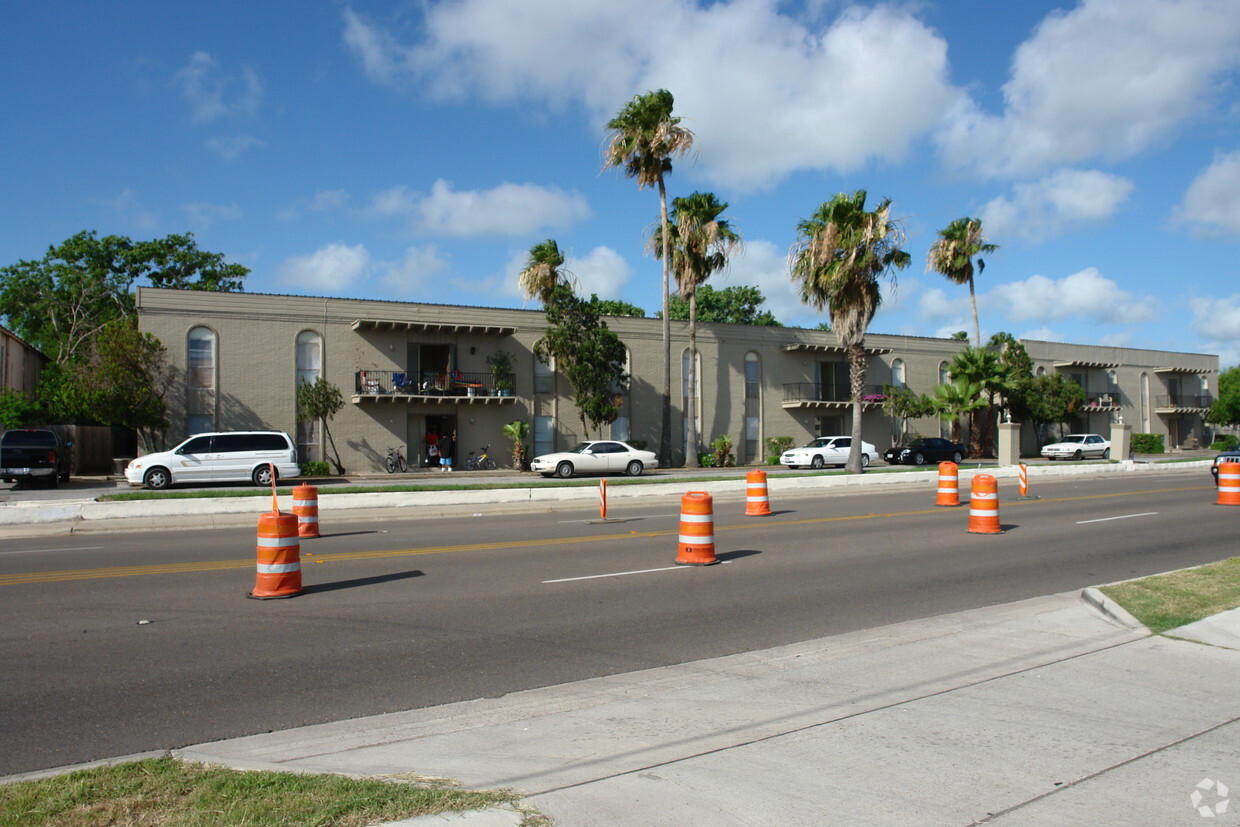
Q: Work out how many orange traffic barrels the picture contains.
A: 7